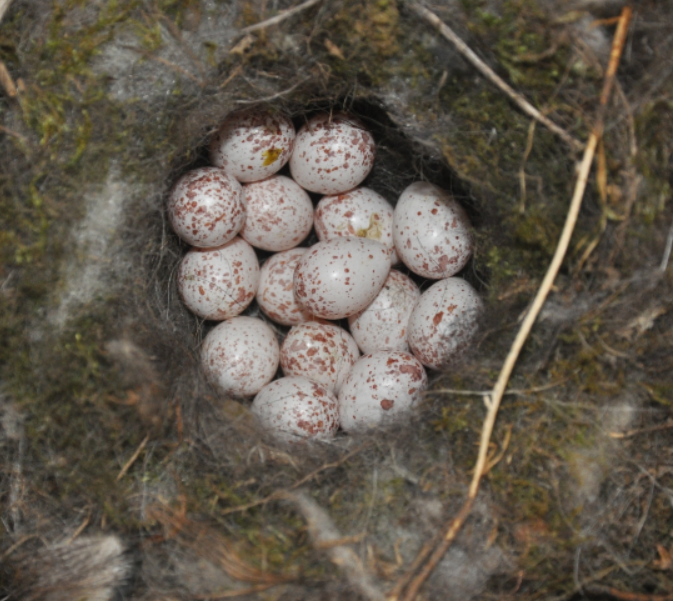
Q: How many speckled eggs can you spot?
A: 15